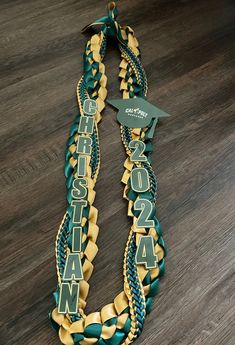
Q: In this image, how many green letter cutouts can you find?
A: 9